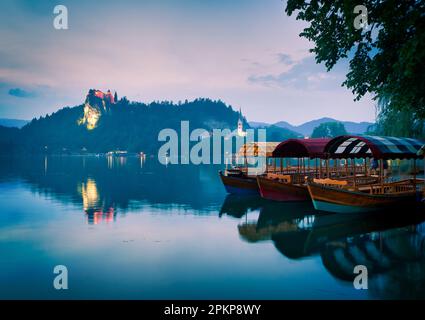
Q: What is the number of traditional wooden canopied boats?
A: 3